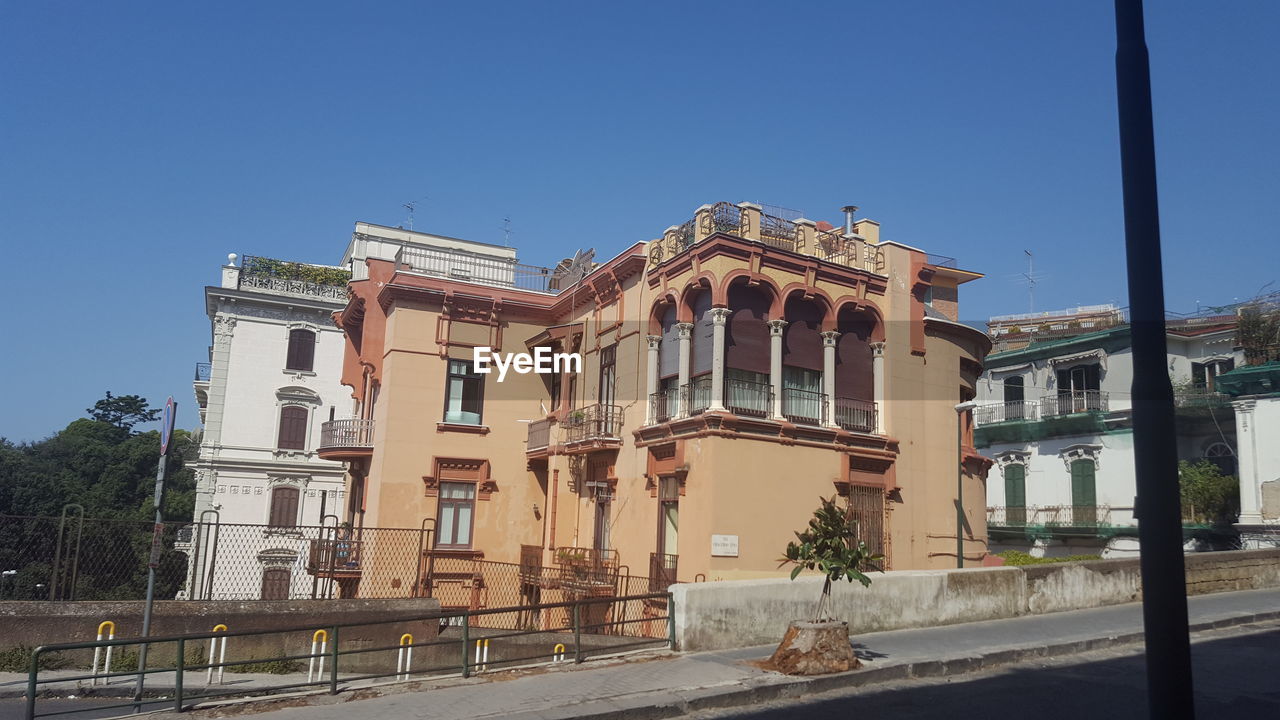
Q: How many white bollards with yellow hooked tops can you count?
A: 6